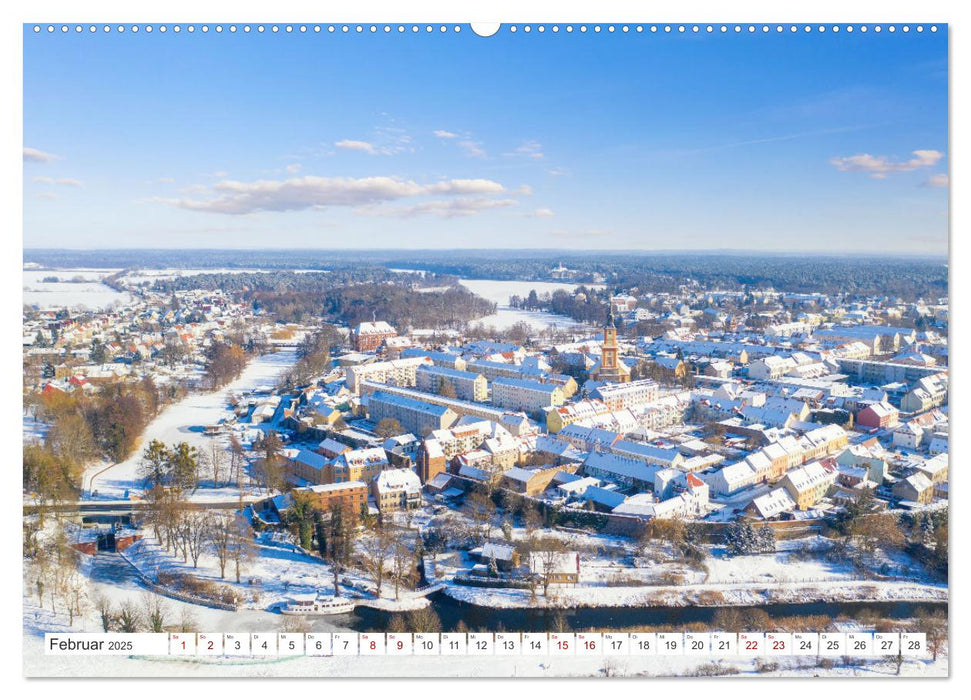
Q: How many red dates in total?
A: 8